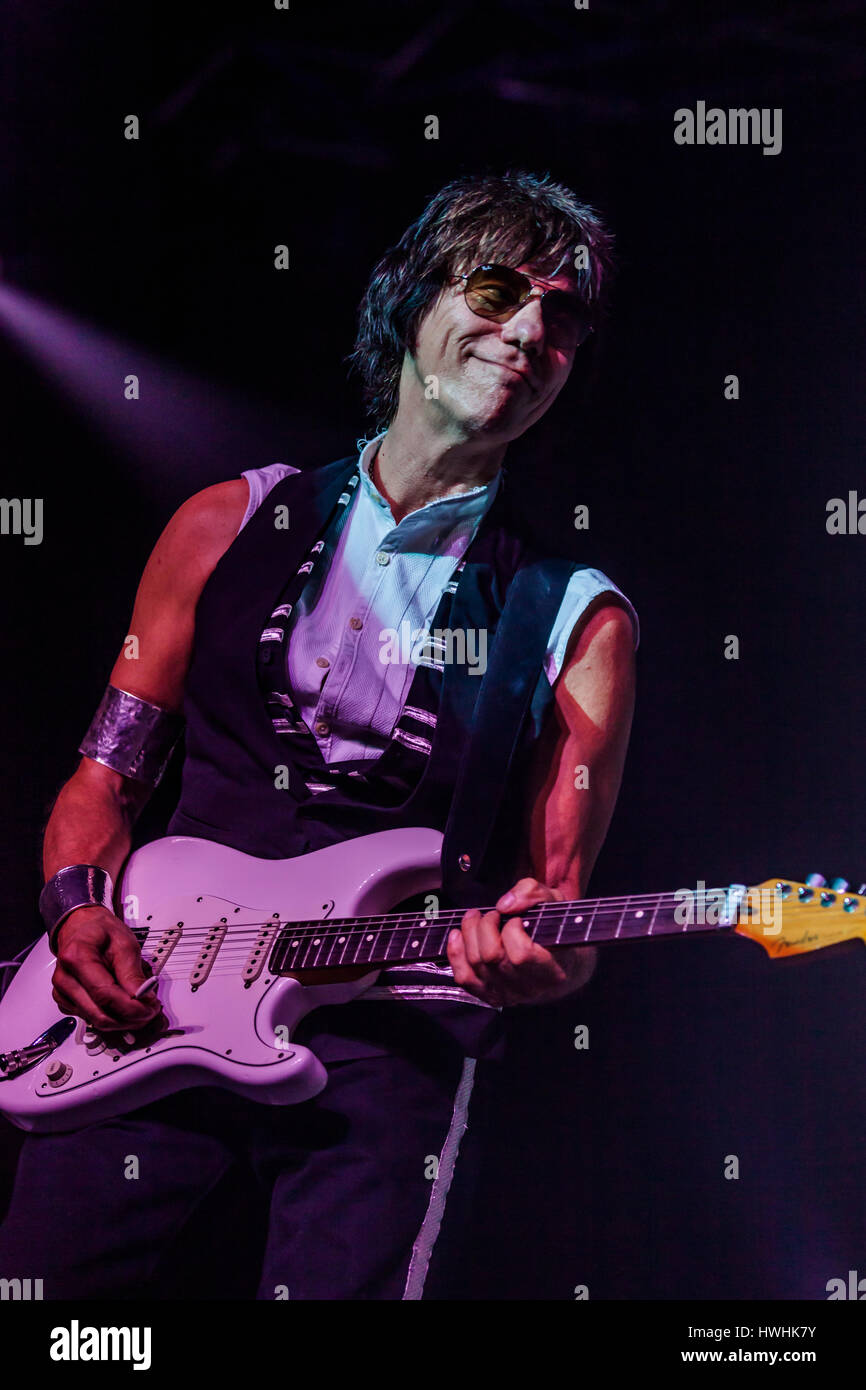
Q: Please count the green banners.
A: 0